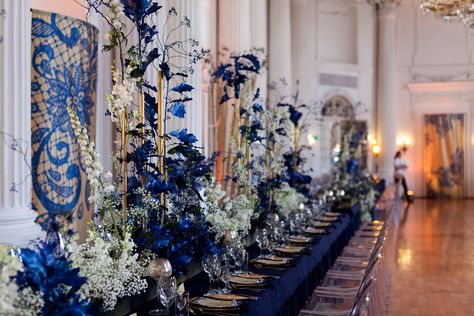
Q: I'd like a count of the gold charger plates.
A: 9